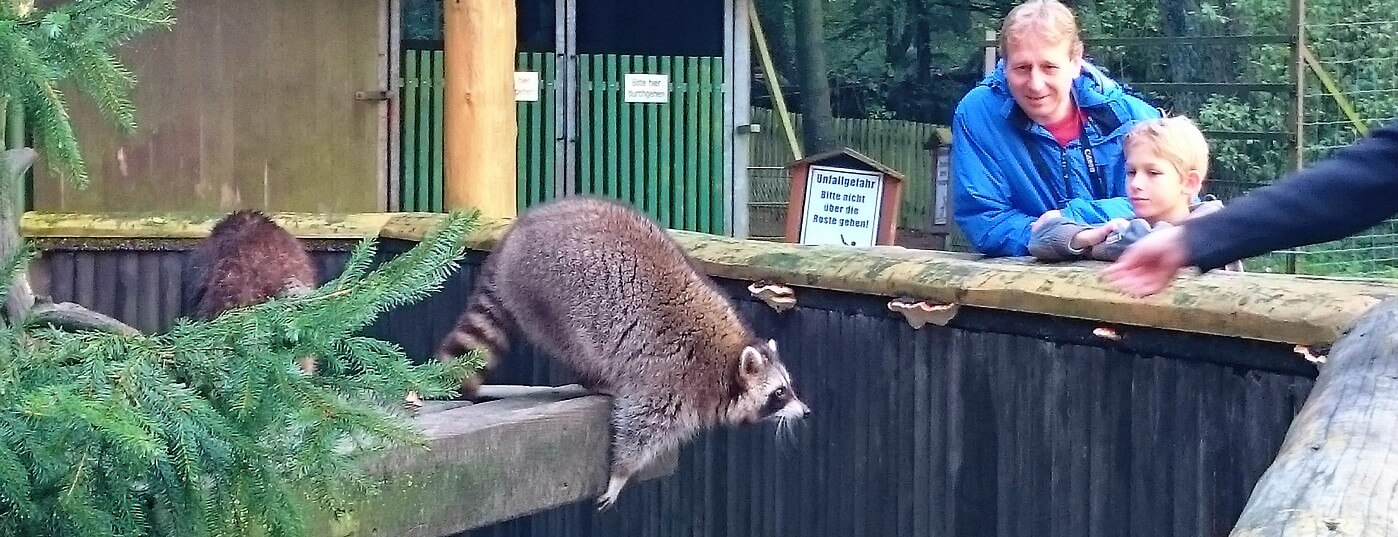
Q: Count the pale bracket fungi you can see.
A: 4